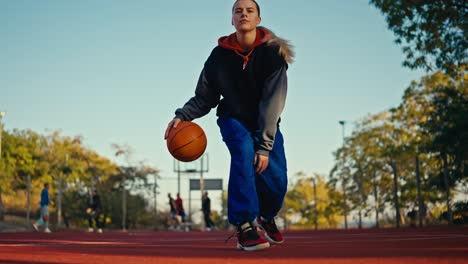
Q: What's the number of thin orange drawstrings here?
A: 2